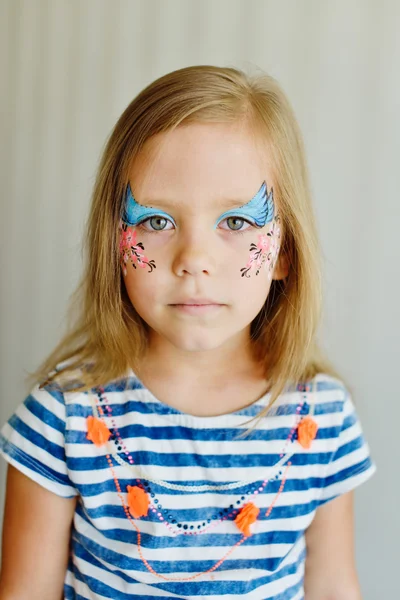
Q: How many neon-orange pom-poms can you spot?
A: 4